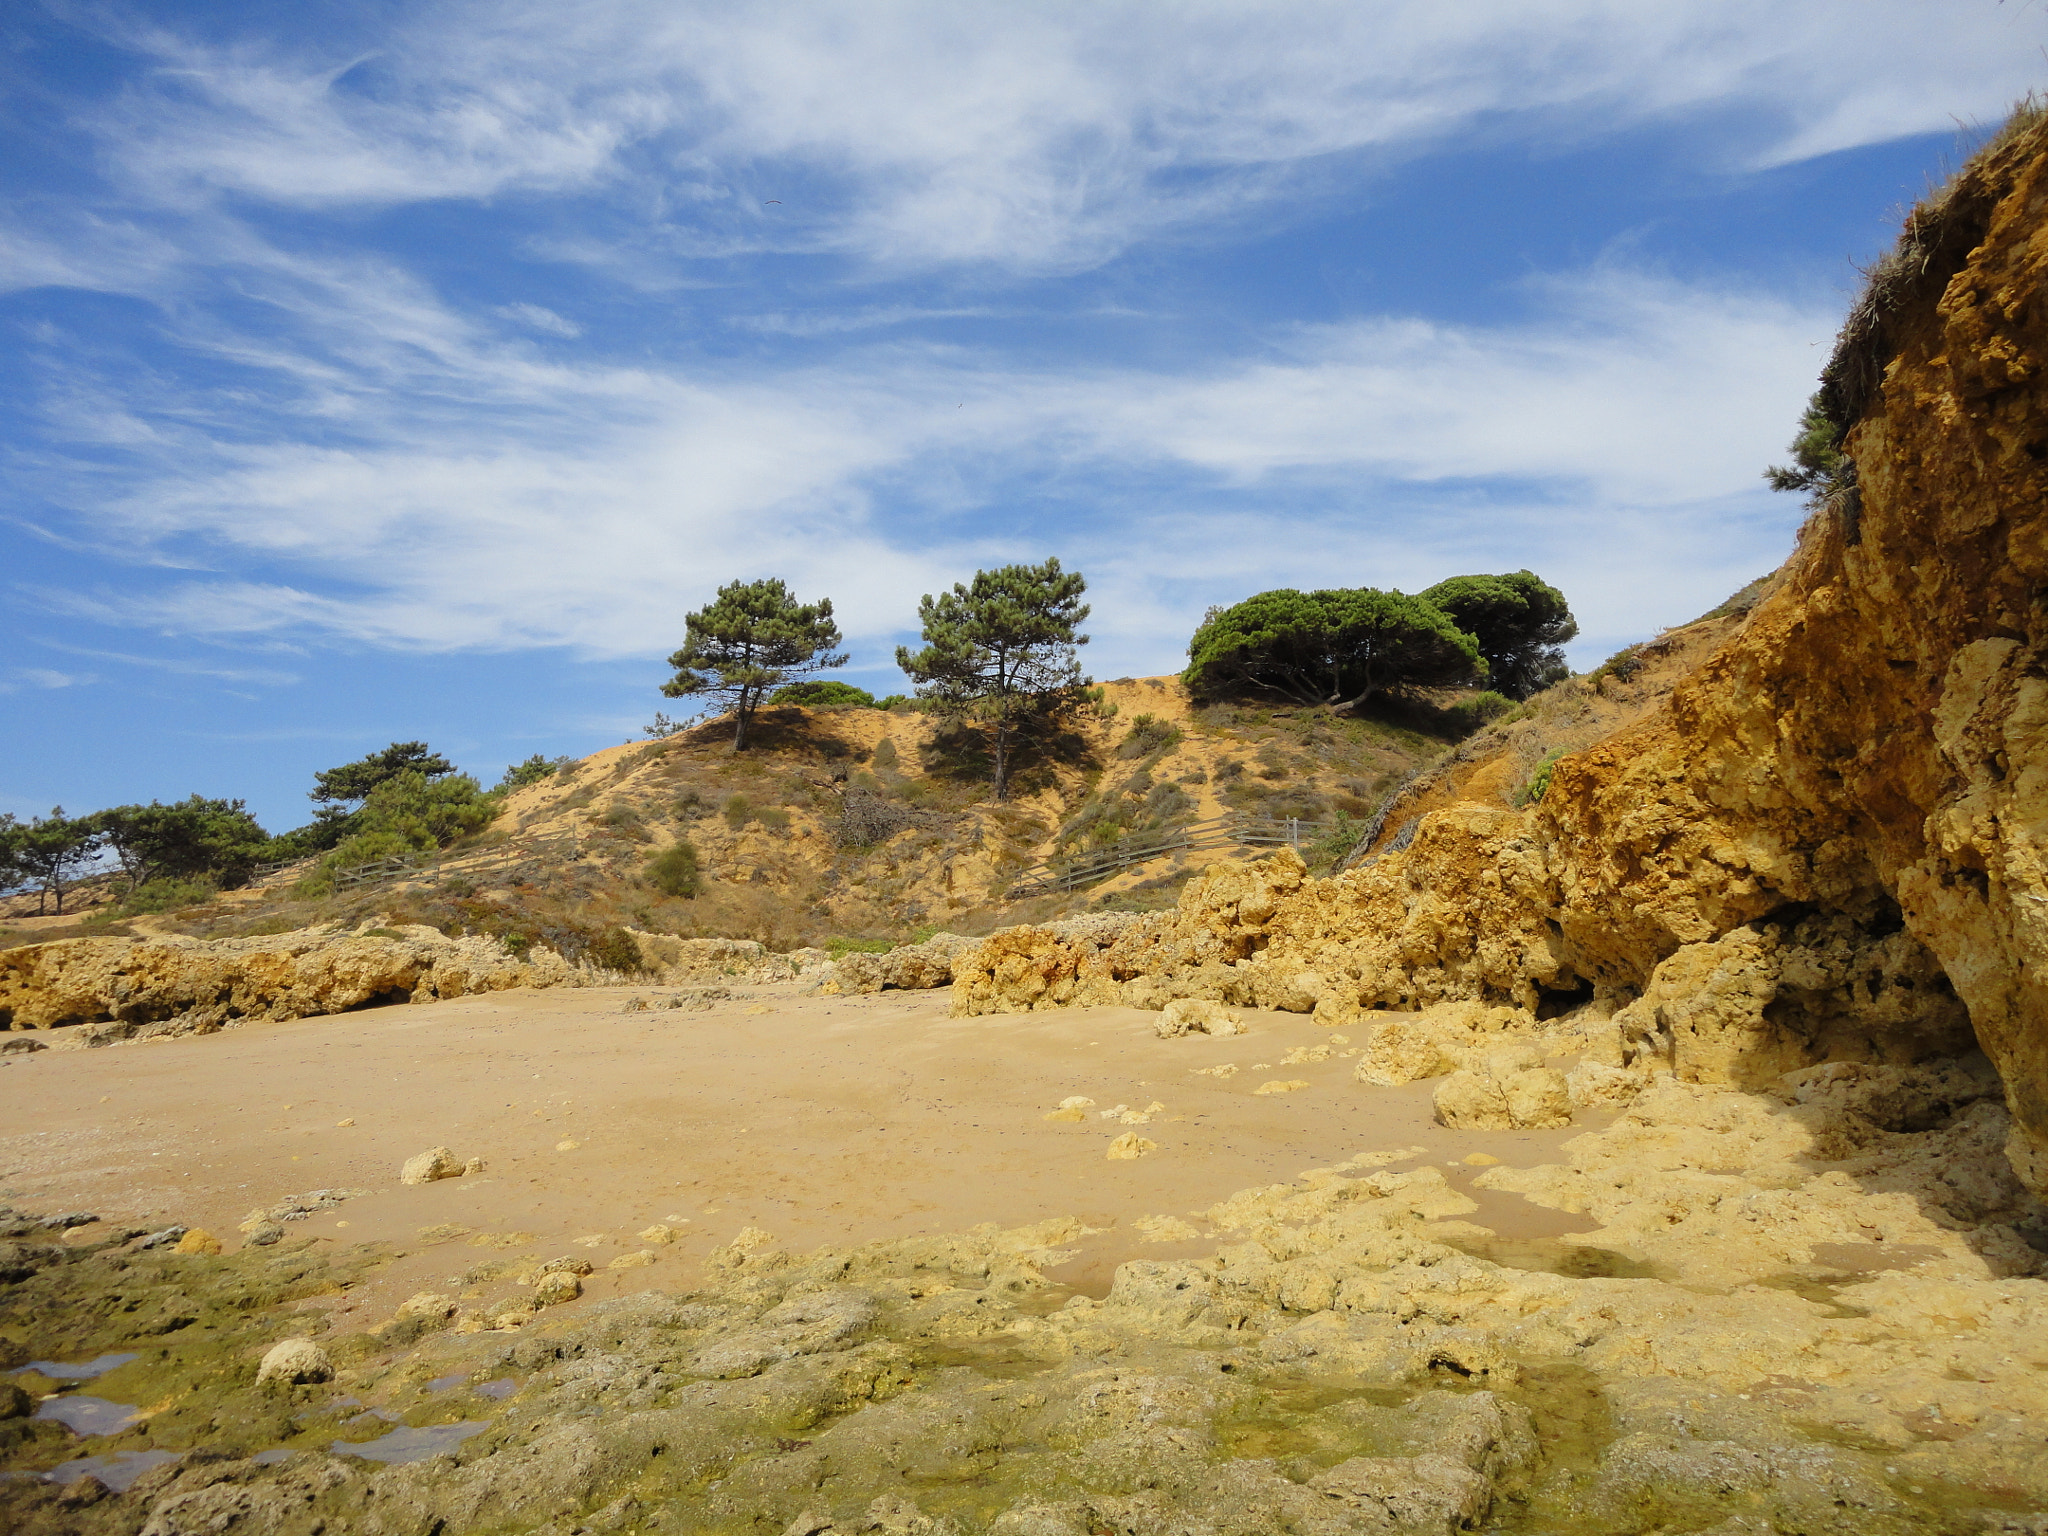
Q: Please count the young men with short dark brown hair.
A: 0